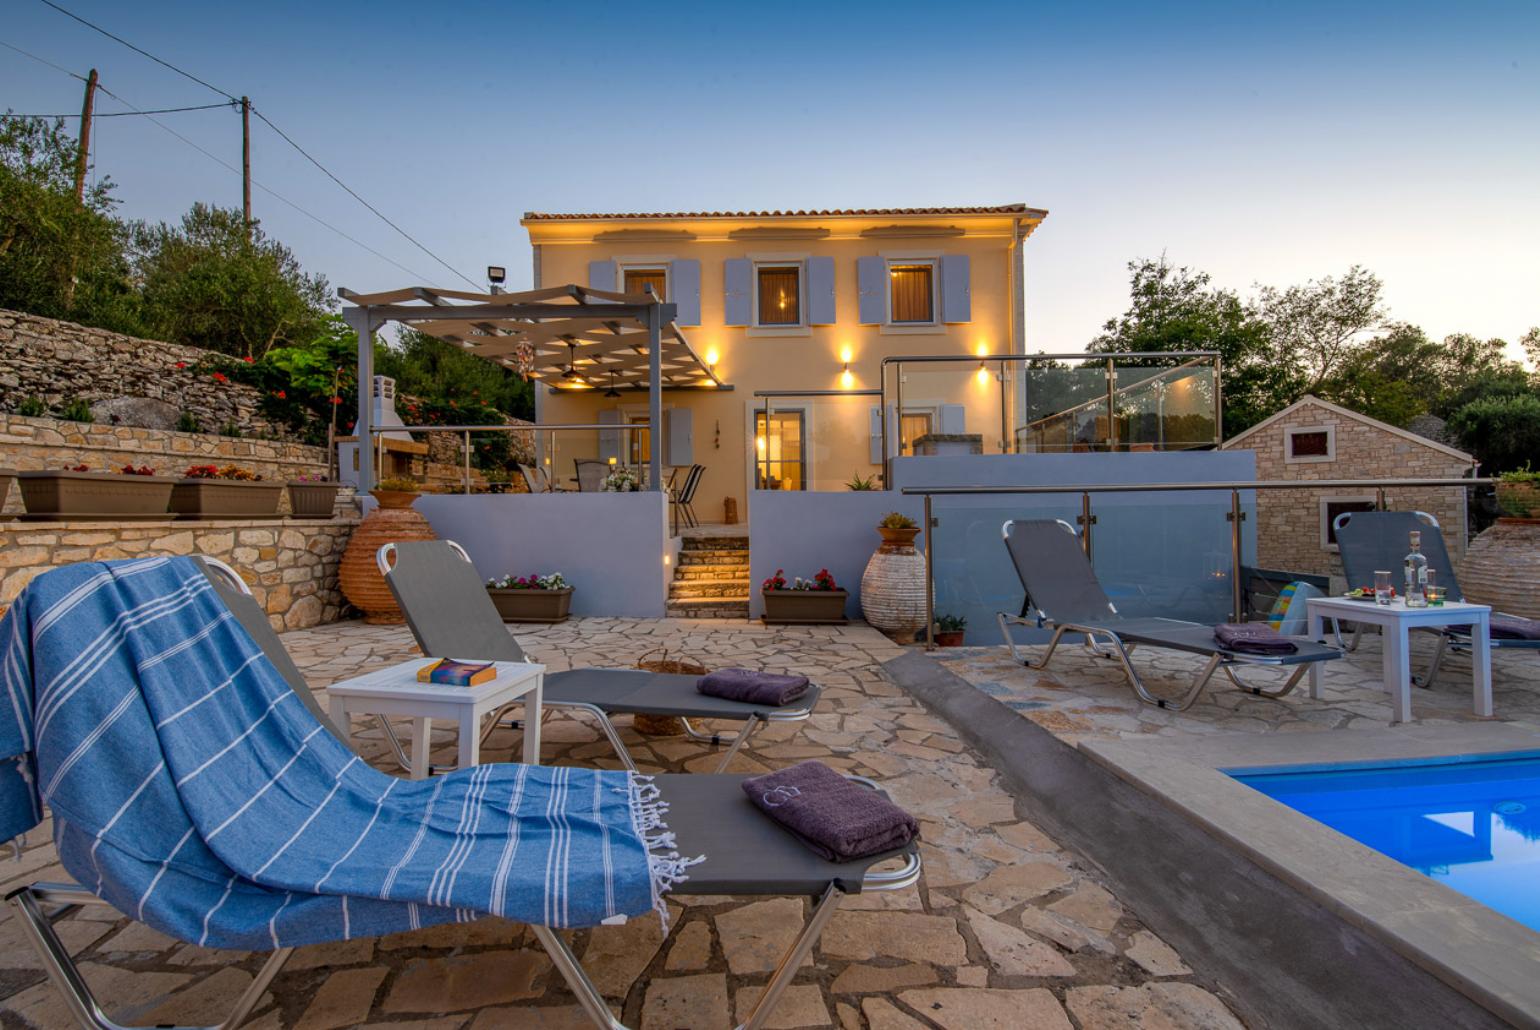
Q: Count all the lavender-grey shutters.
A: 10